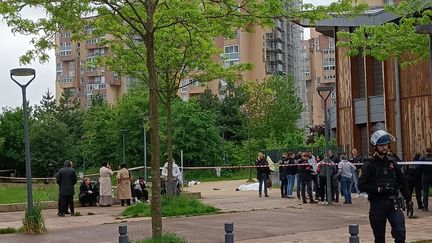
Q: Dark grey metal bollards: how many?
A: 3